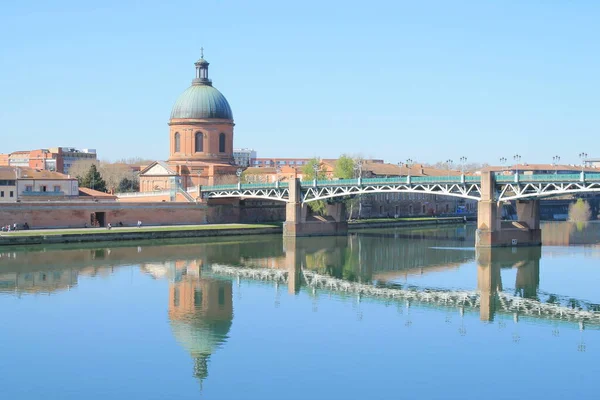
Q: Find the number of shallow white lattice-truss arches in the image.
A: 3